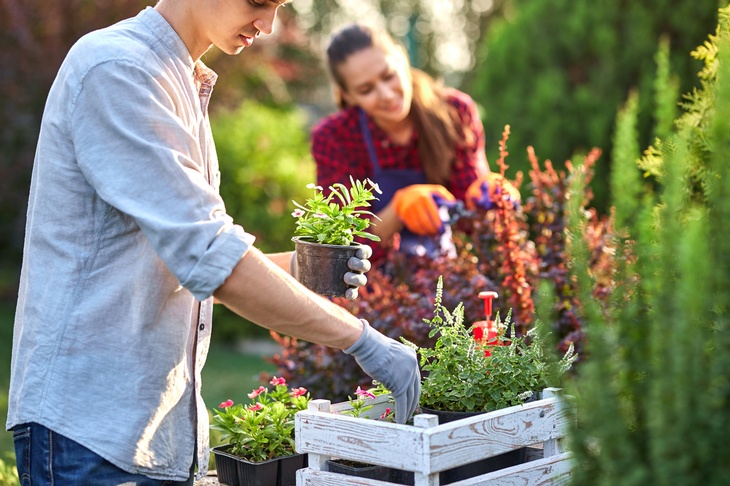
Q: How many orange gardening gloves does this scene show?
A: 2